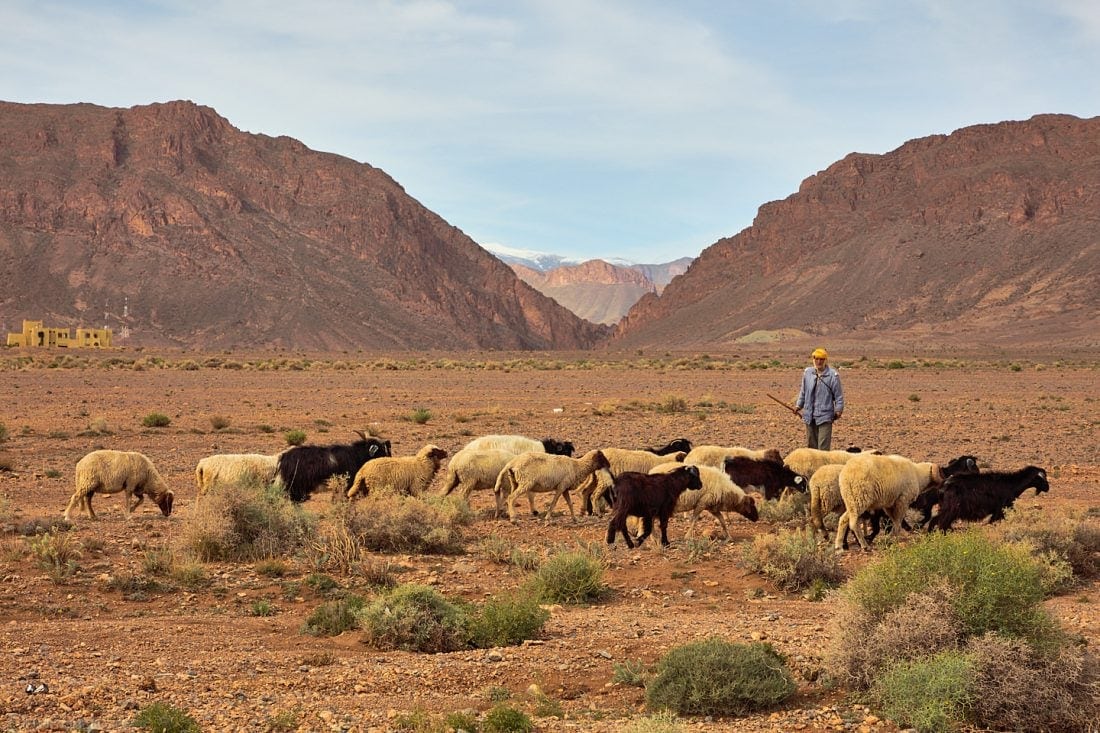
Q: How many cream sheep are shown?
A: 12